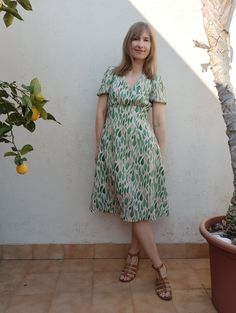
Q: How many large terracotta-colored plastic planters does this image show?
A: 1